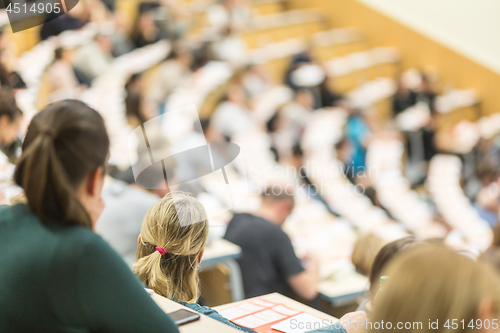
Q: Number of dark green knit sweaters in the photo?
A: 1